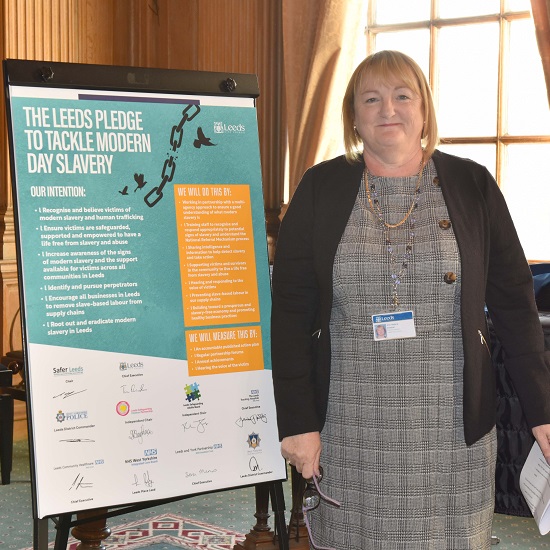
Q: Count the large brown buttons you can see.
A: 3